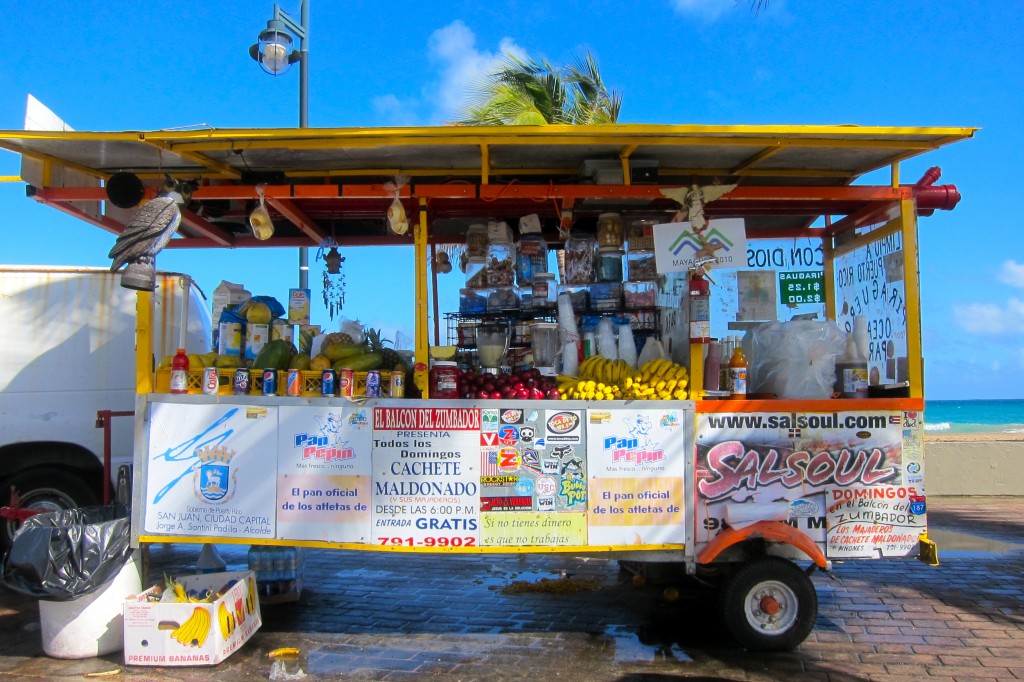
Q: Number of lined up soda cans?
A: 8